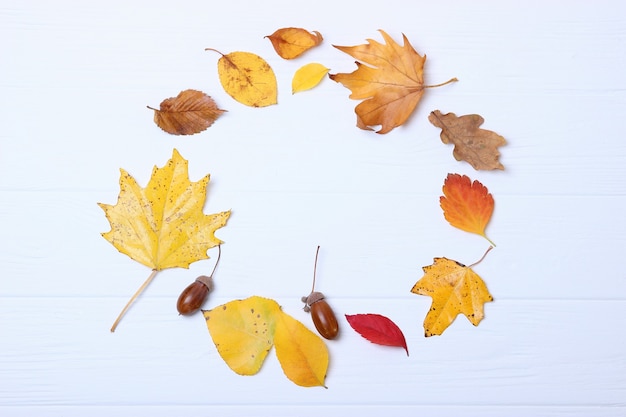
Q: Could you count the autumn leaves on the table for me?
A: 12